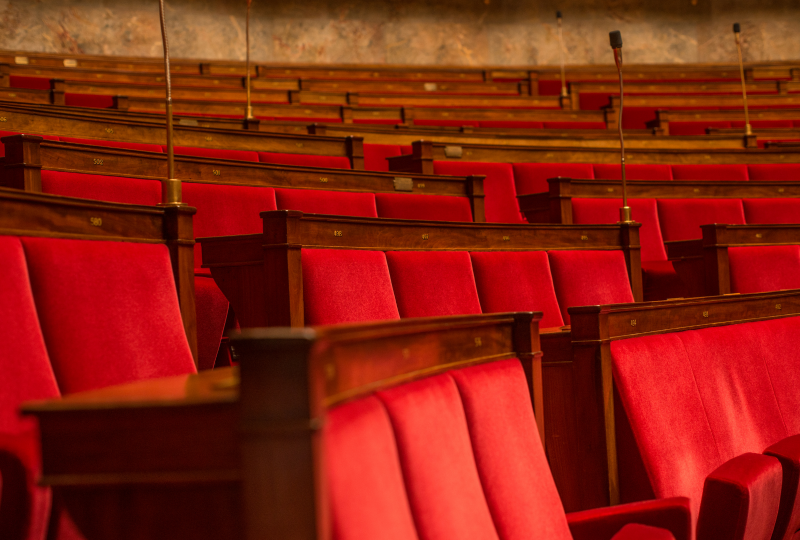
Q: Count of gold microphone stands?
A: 5